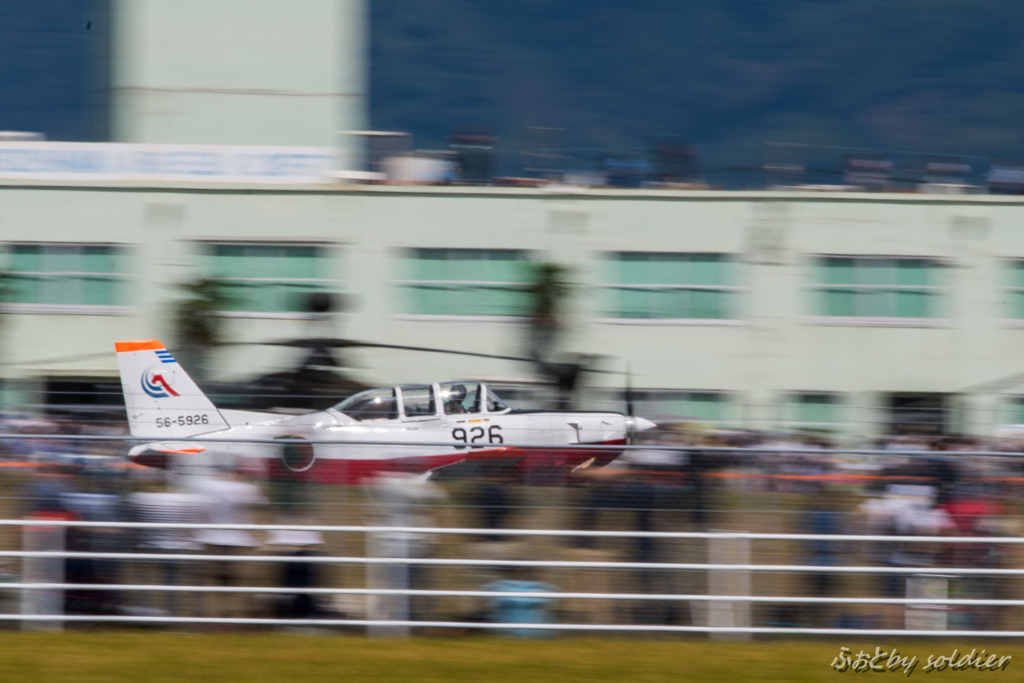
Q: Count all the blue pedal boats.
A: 0